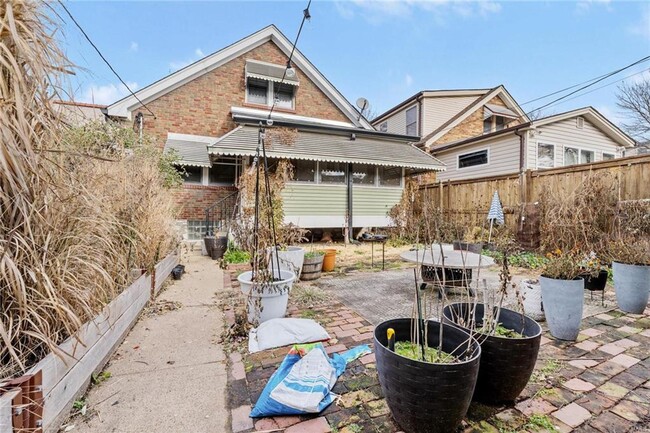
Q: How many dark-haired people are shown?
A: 0